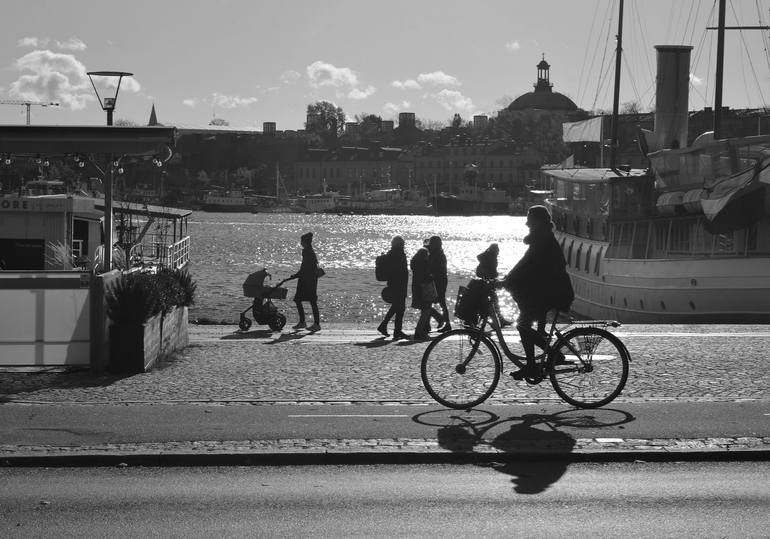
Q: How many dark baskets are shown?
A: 1